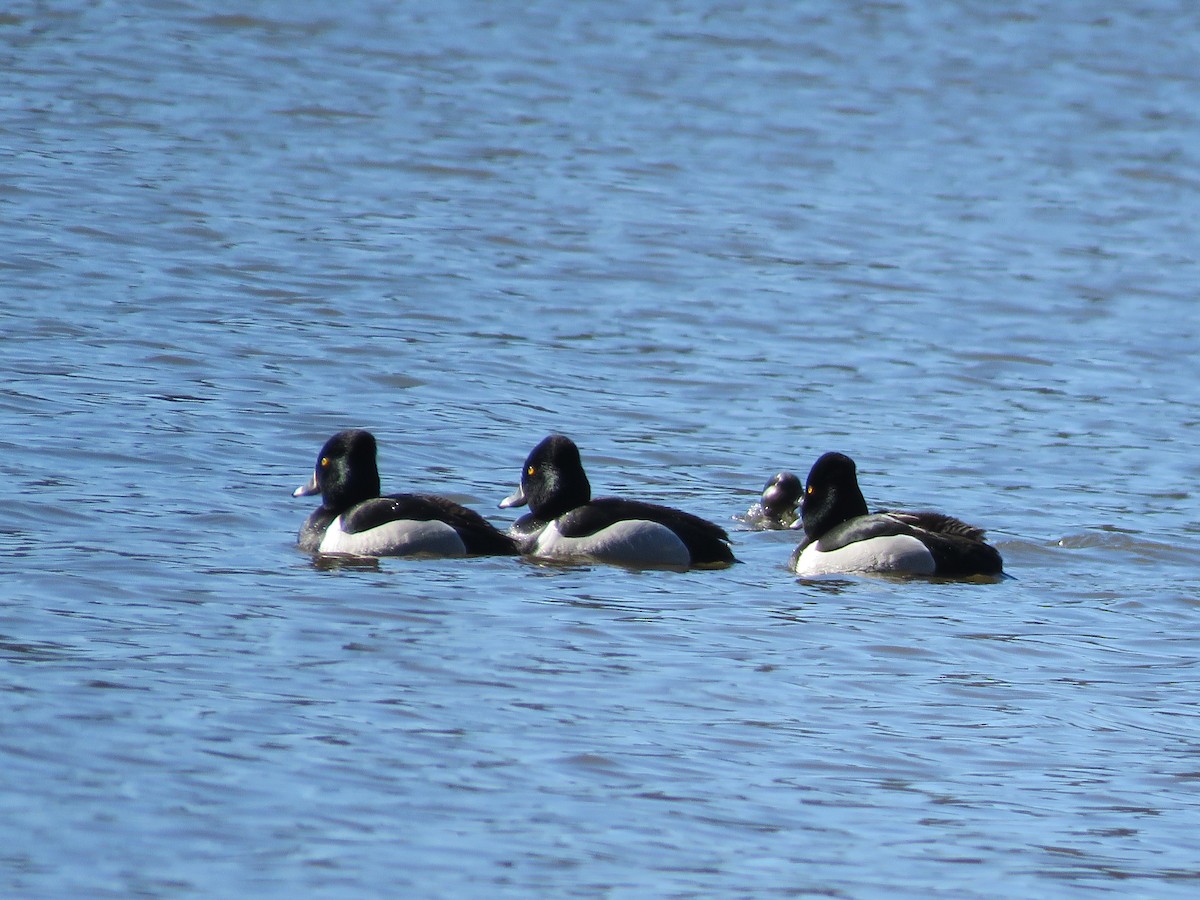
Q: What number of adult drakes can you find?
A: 3